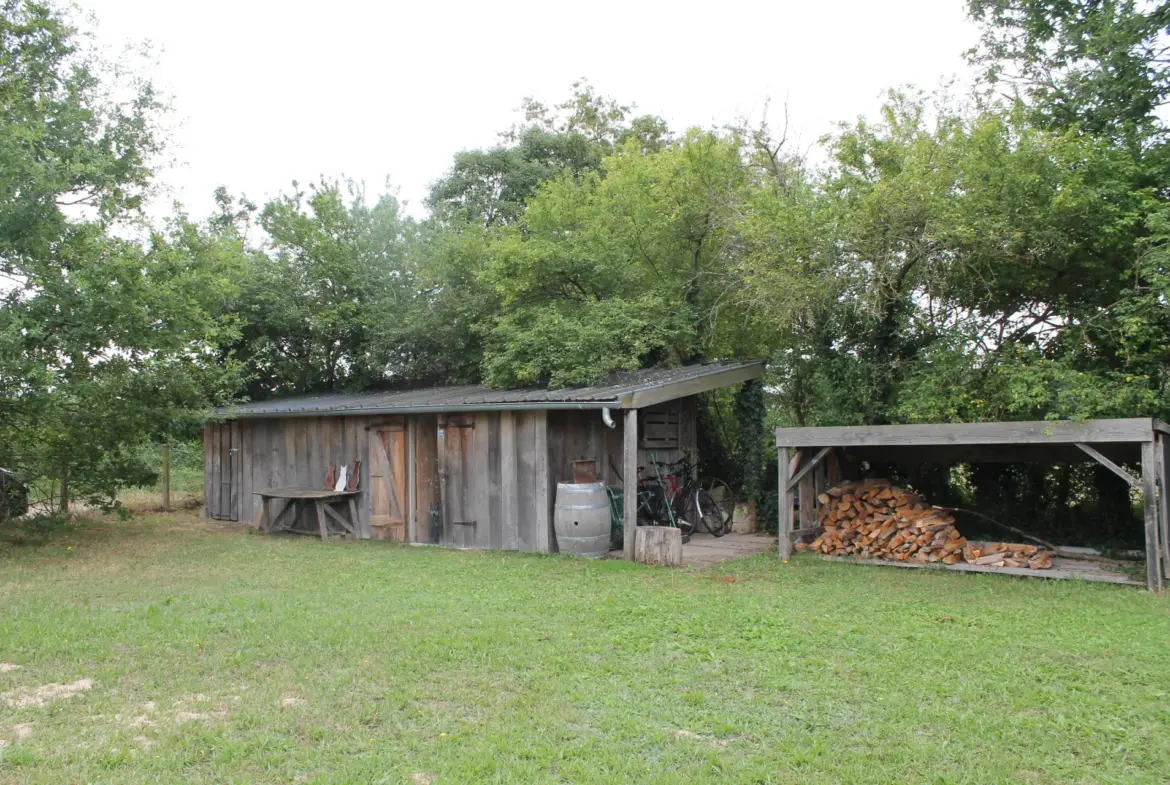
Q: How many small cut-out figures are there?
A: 3